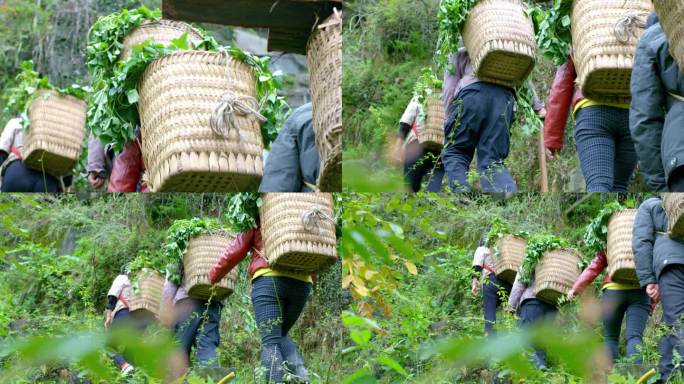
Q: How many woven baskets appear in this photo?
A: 15